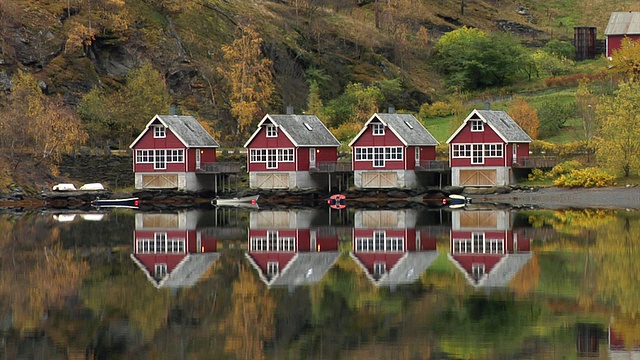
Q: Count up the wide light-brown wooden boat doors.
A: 4